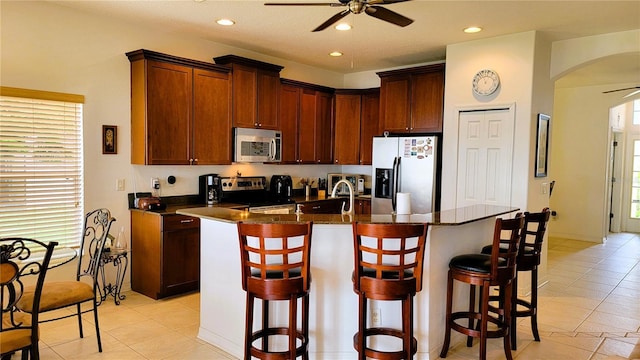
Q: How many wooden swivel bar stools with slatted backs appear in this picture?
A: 4